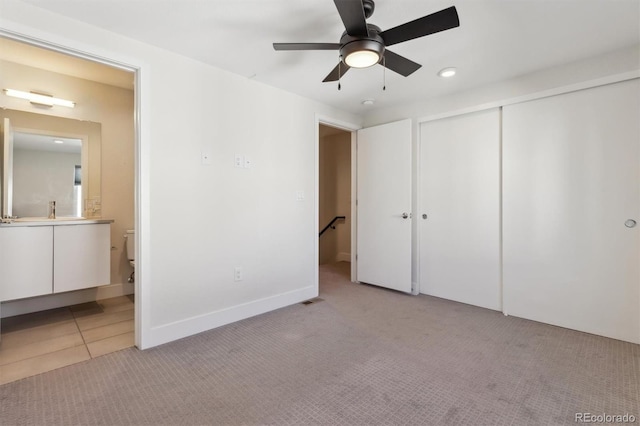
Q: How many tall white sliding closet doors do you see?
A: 2